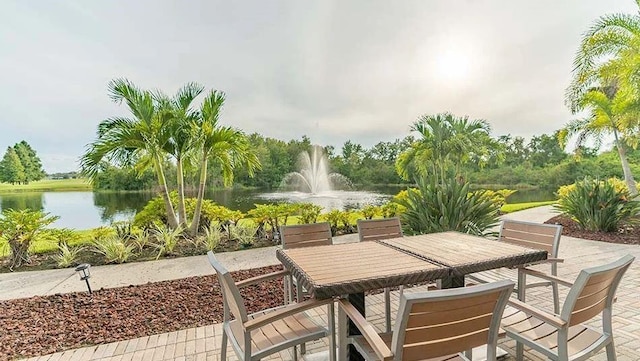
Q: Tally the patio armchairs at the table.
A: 6